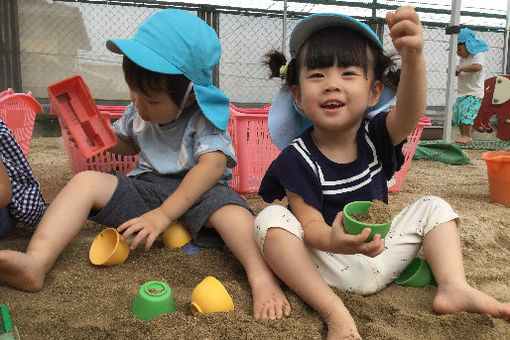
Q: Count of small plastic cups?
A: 6